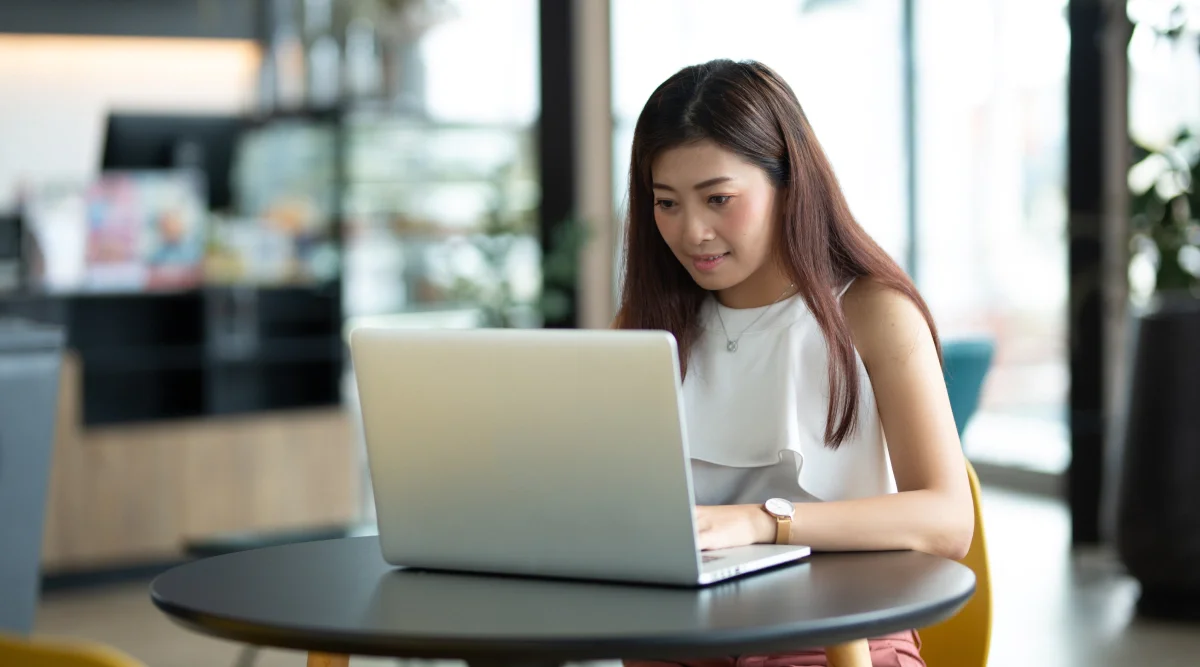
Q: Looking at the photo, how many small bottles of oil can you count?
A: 0